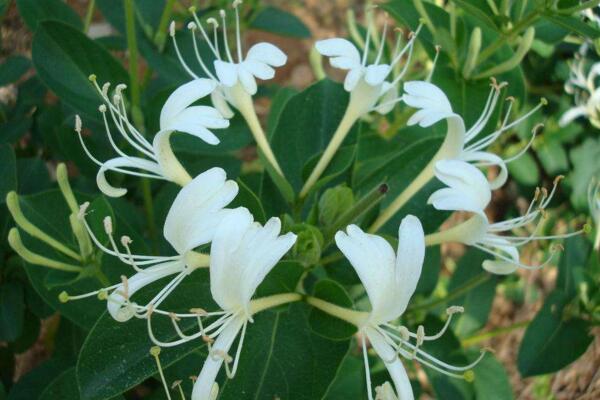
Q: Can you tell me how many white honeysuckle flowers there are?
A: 8